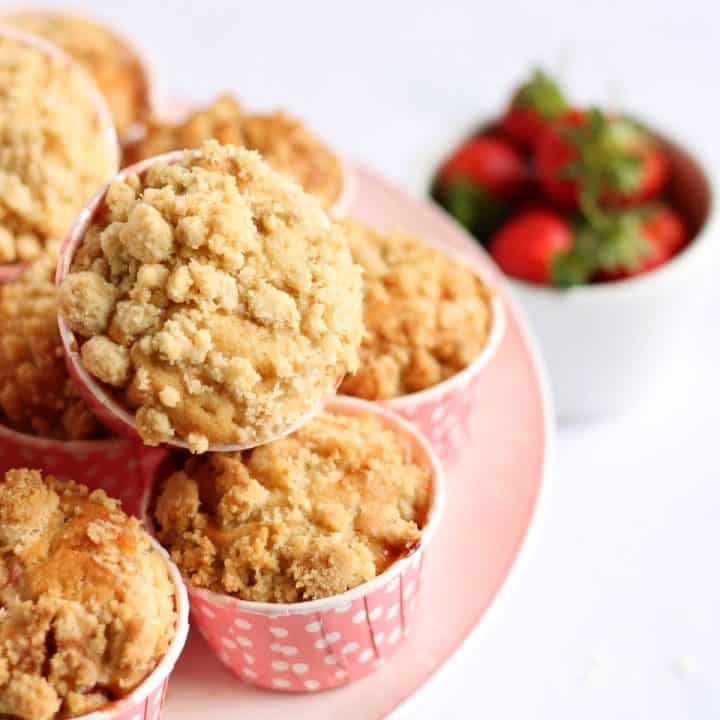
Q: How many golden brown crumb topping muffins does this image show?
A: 8